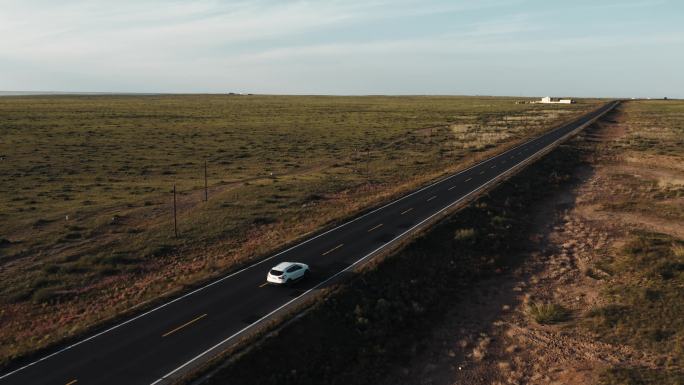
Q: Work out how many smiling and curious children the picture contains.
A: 0